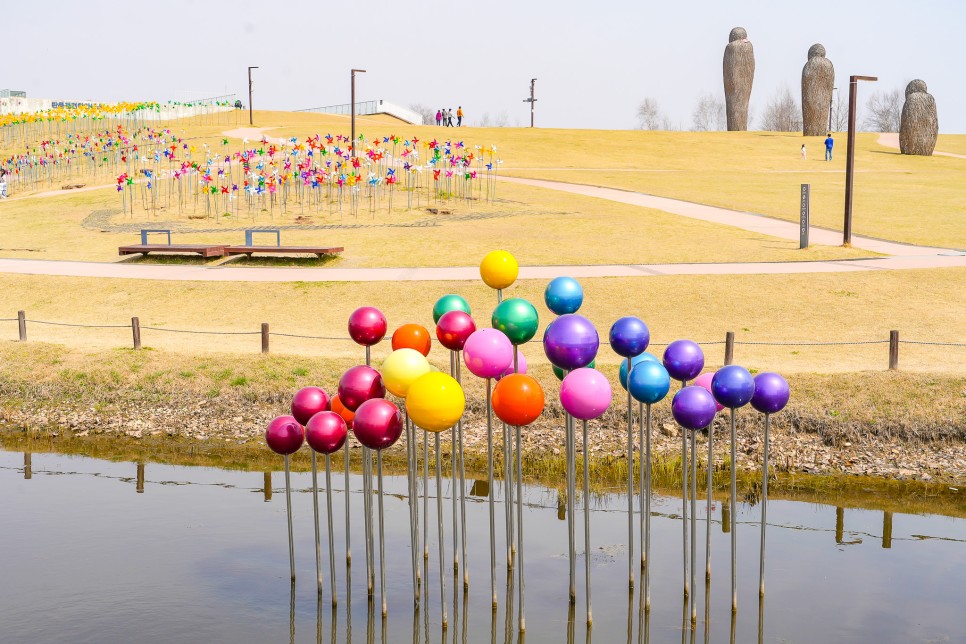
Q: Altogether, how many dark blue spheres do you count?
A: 2